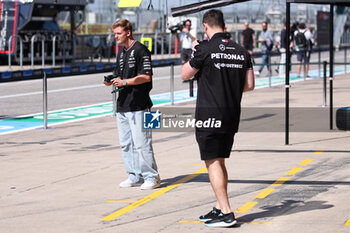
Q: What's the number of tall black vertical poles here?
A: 2